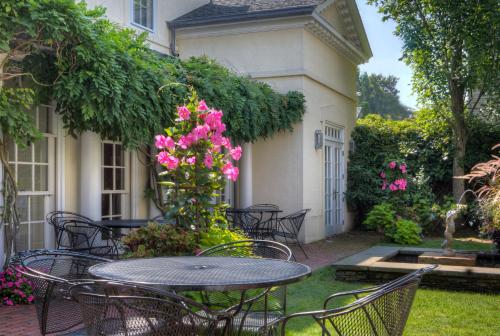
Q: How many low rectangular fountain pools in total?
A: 1